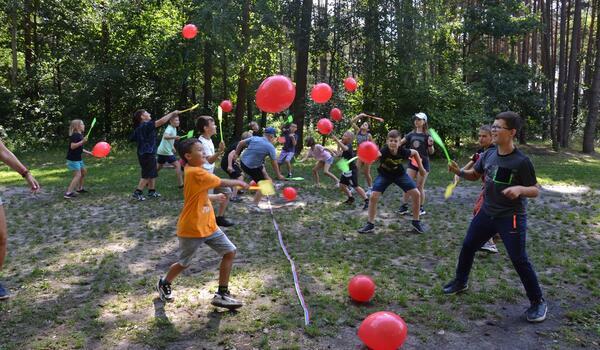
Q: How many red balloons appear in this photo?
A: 12